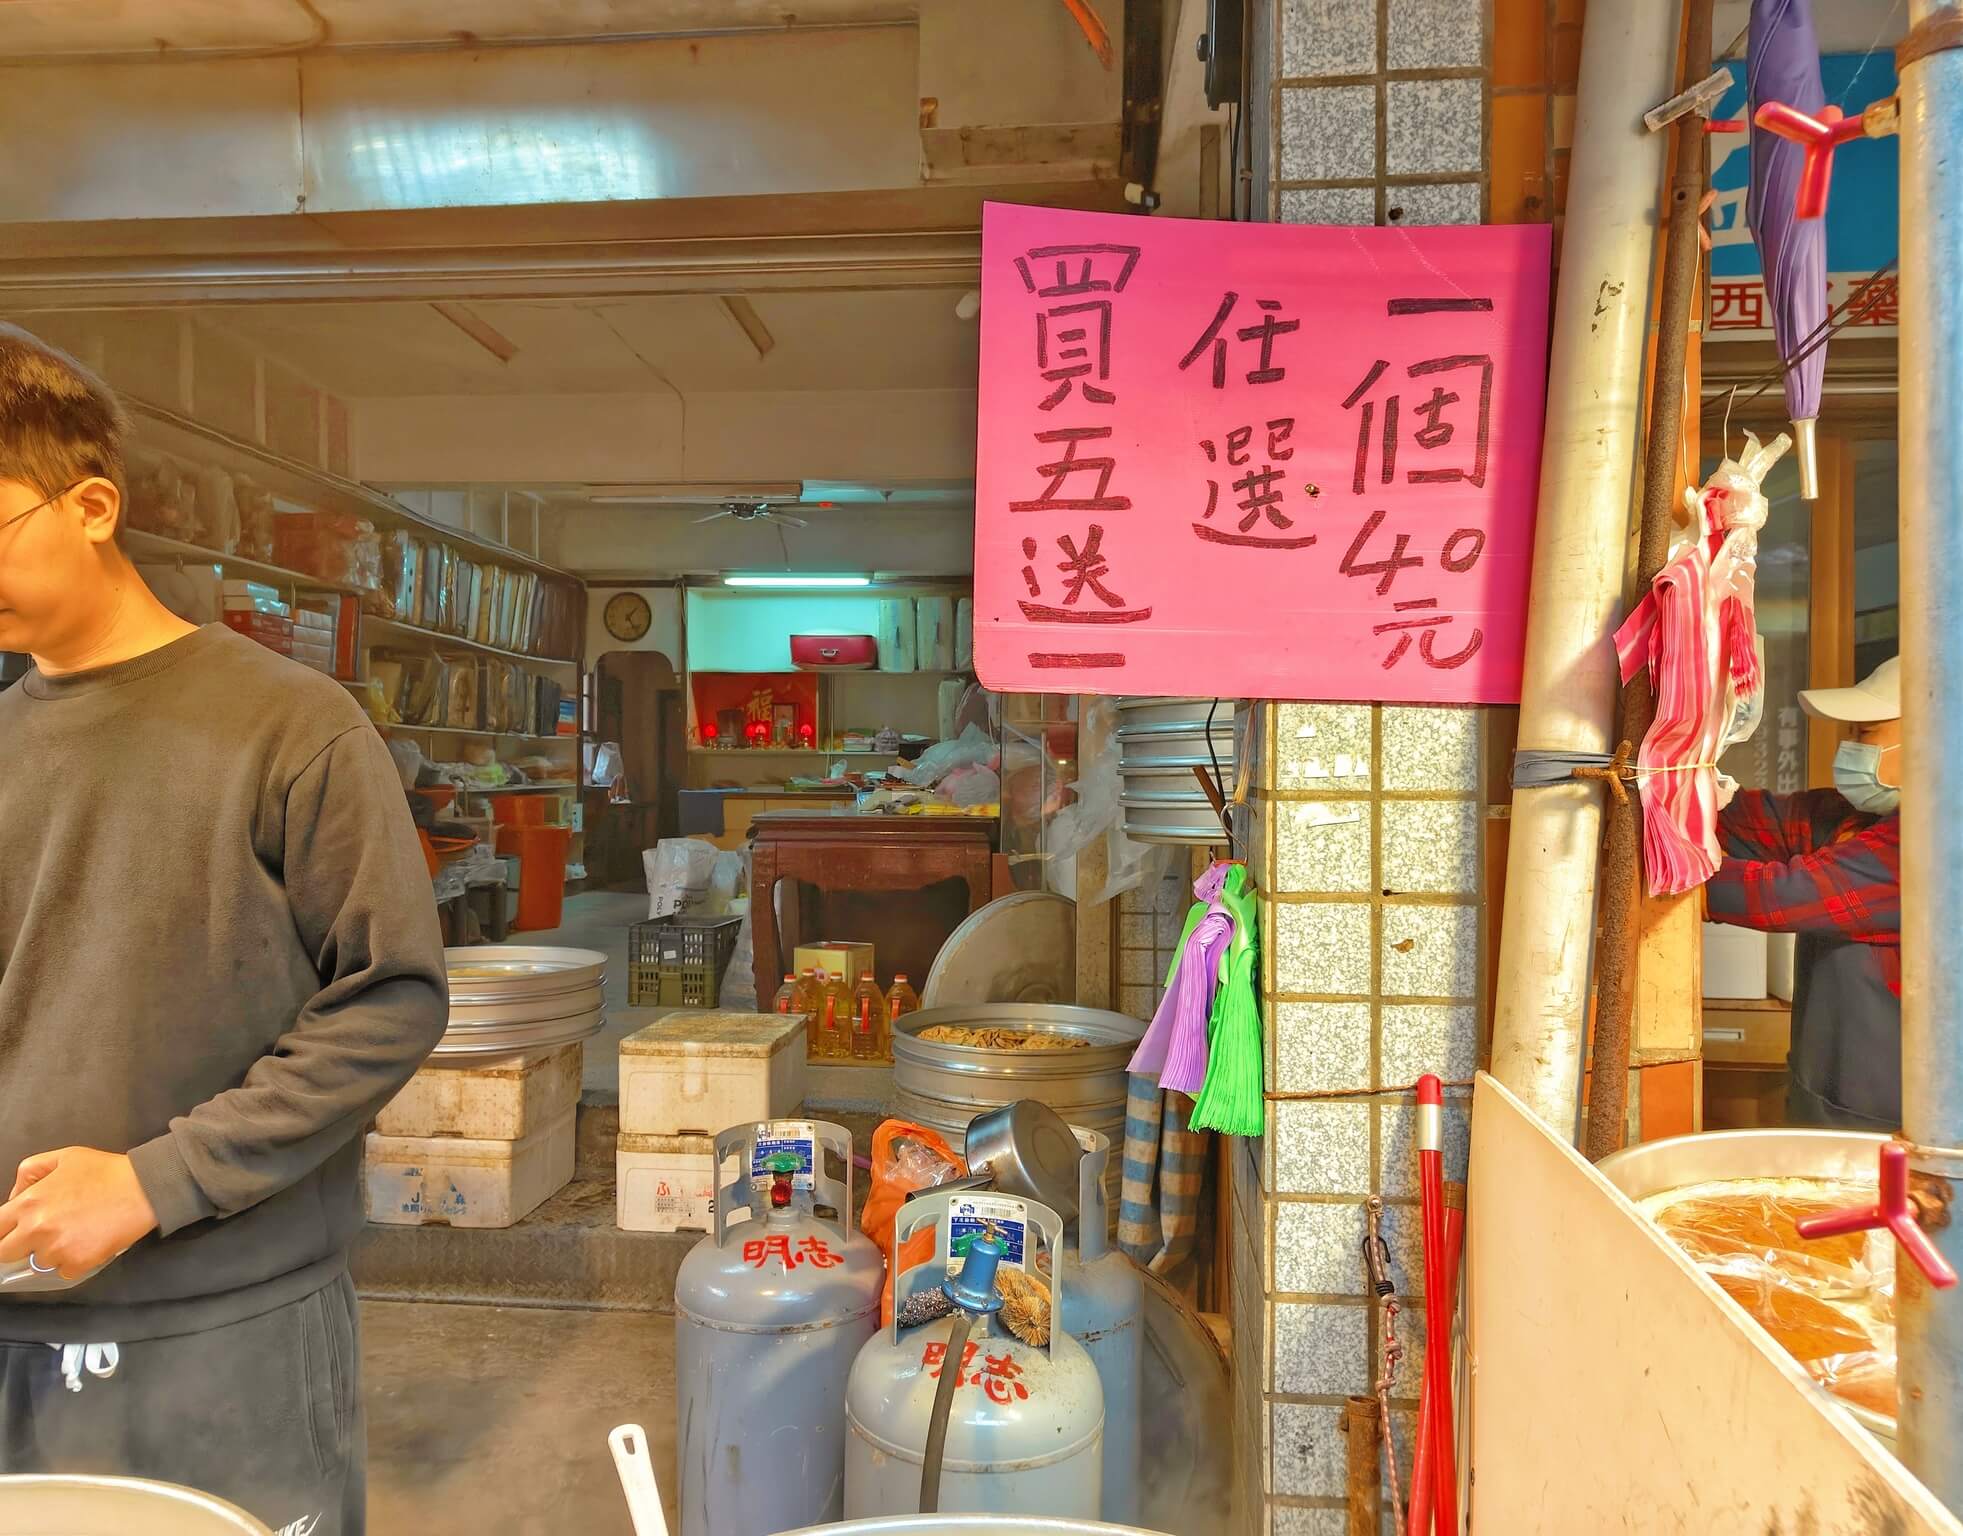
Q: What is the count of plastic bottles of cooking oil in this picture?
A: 5